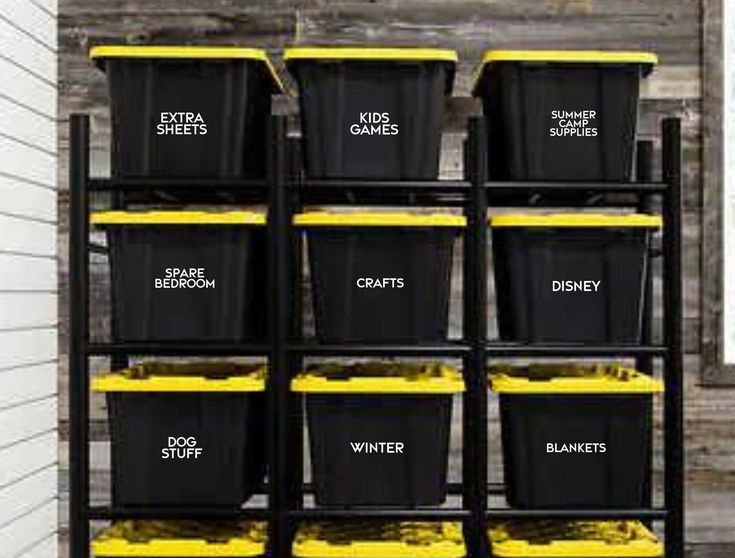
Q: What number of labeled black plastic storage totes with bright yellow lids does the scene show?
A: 9